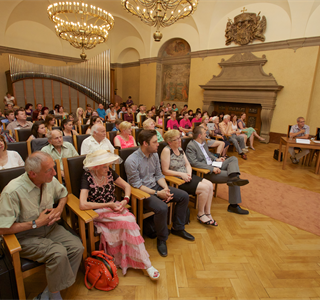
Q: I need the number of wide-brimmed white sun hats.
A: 1